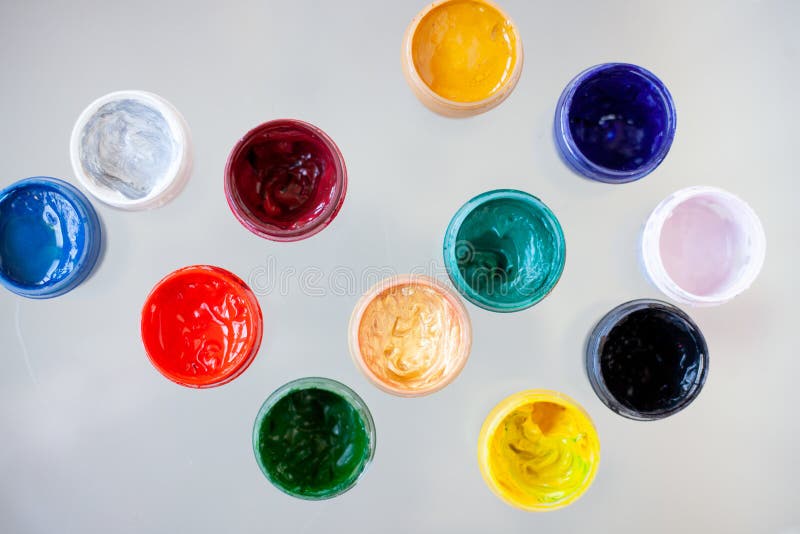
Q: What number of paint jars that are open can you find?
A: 12